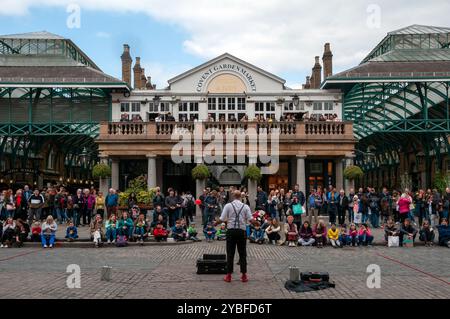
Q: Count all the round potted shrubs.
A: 4